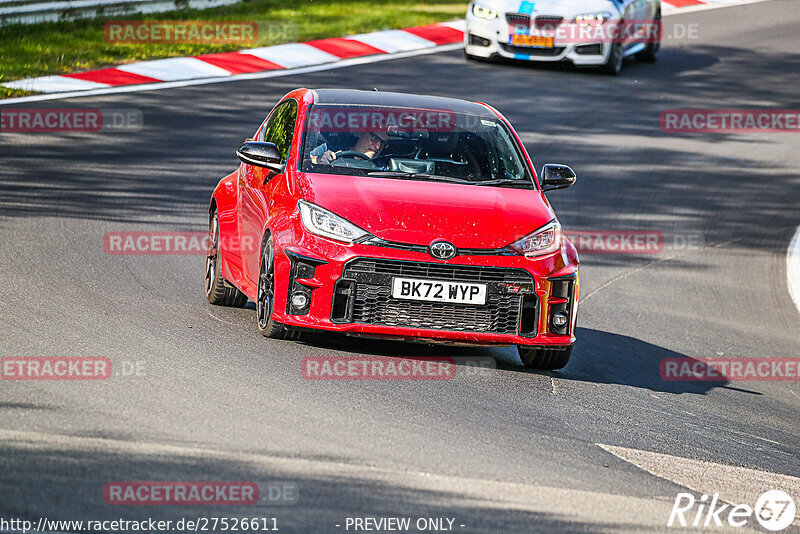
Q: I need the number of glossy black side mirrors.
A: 2